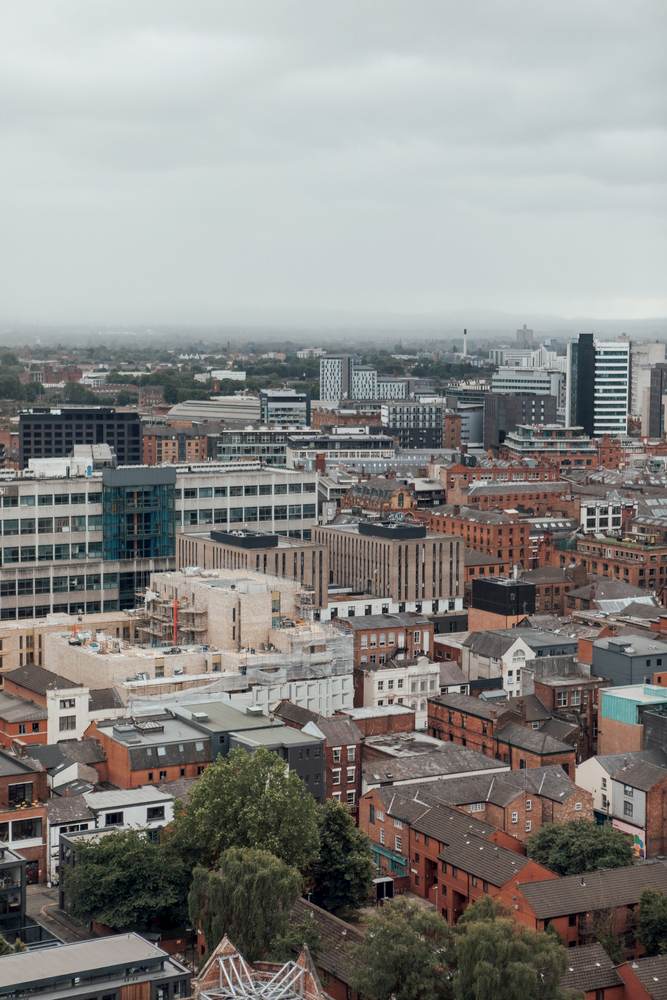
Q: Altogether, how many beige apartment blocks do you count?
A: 2